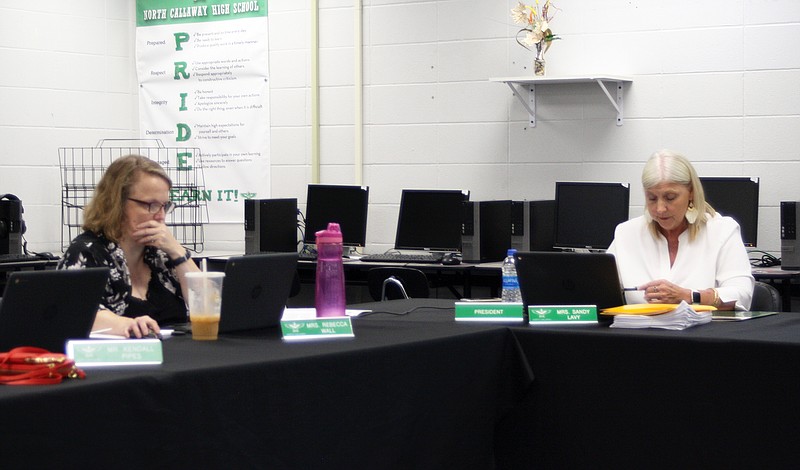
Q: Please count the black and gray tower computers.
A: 5